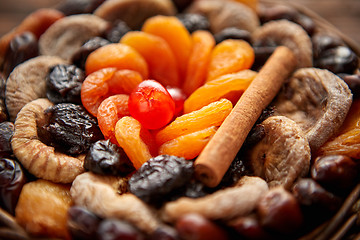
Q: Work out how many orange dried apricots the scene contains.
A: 11